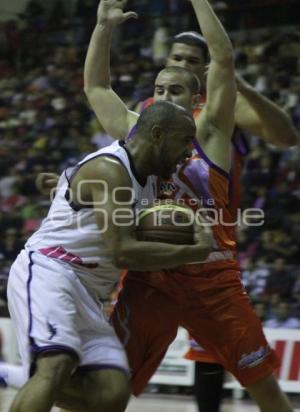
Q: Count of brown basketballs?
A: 1